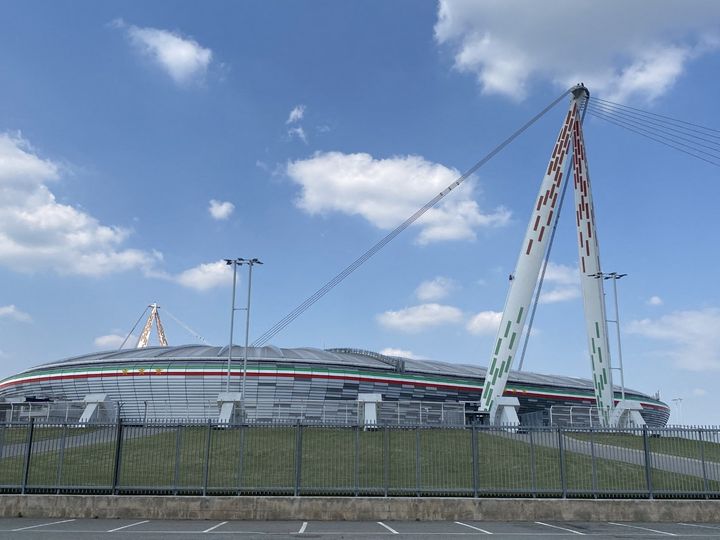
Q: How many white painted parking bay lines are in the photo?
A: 9